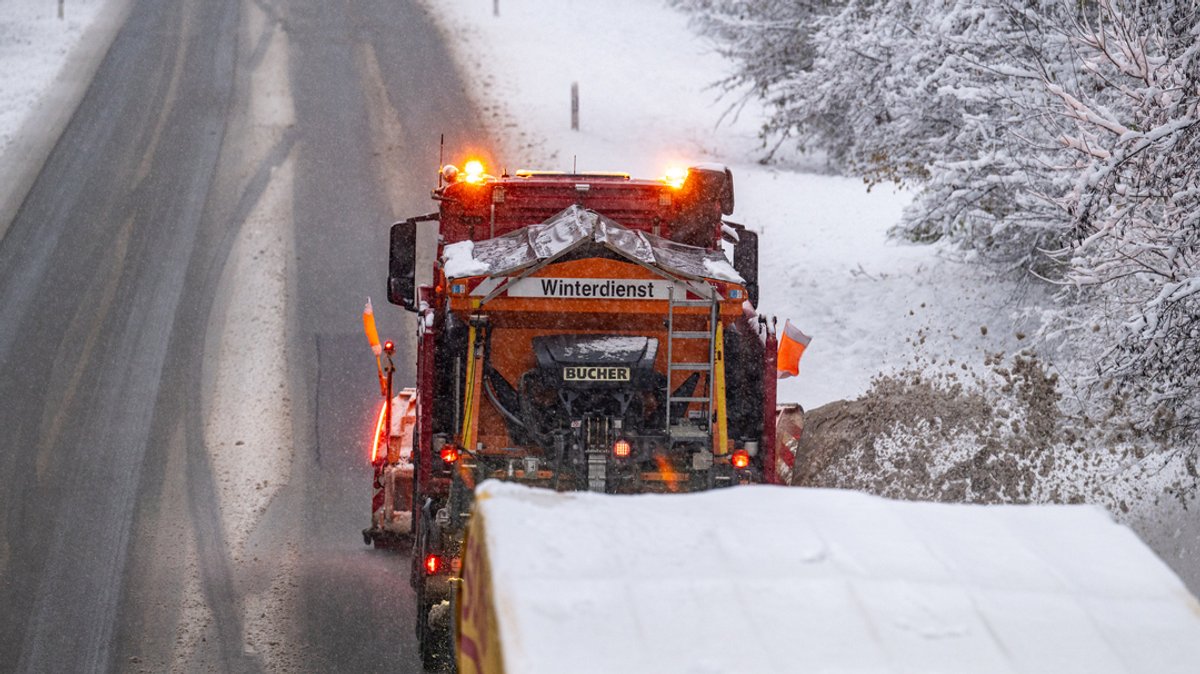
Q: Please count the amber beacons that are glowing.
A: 2